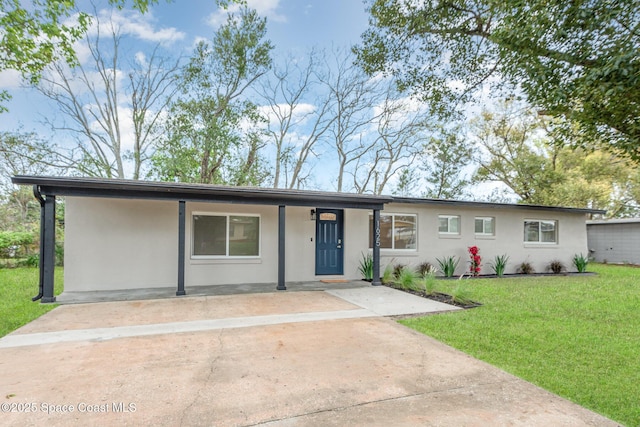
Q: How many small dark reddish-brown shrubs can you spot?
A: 4